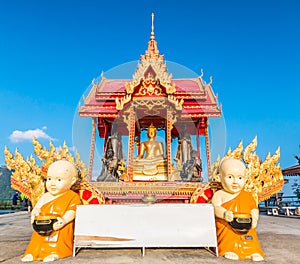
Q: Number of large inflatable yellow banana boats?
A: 0